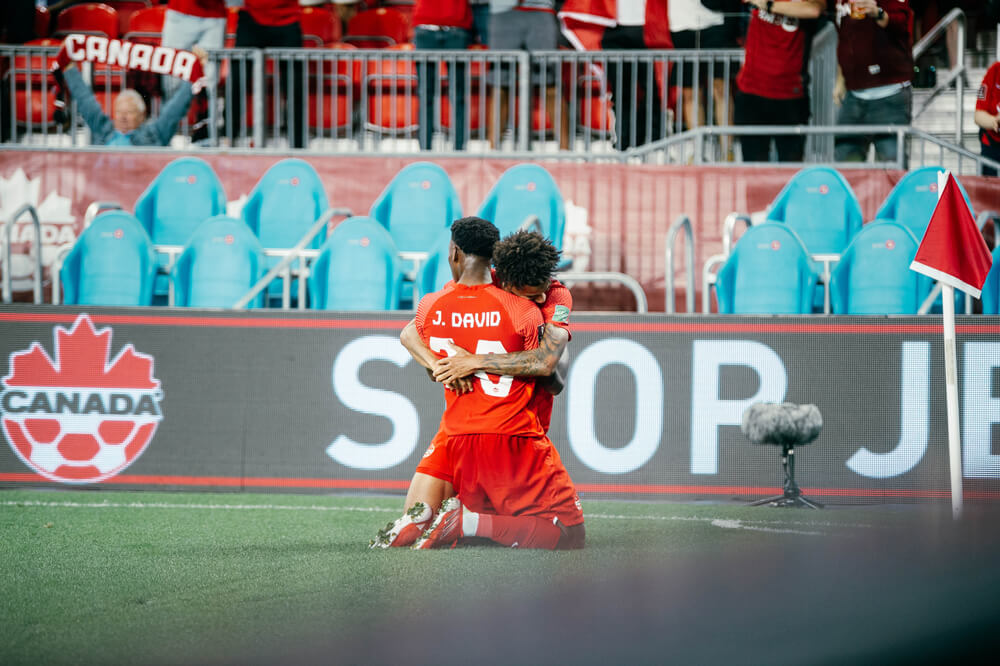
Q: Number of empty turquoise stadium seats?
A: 13